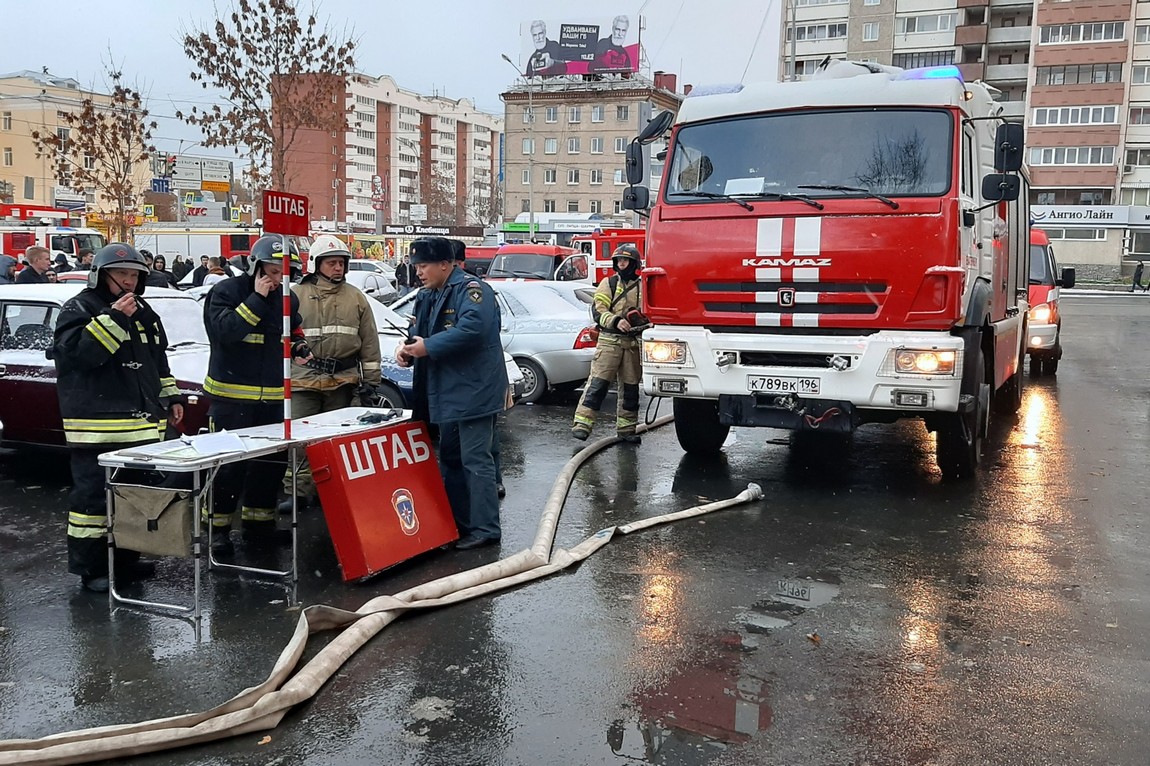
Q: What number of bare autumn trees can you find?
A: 2